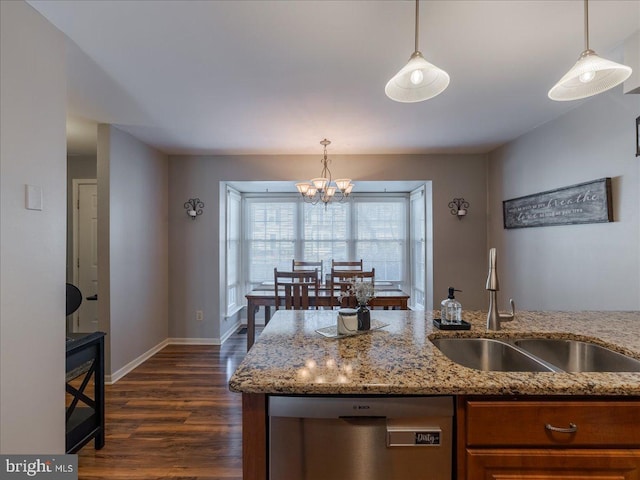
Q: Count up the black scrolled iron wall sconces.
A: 2